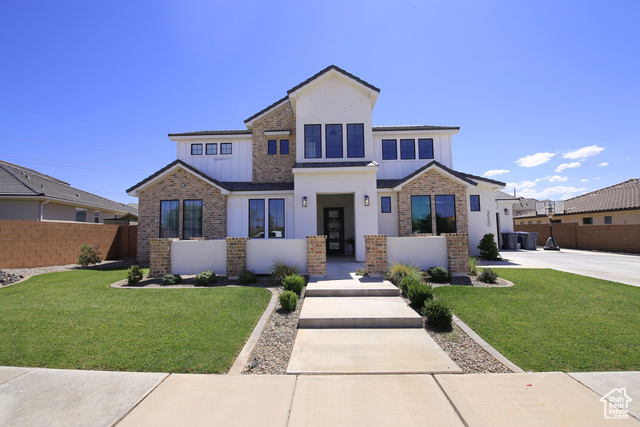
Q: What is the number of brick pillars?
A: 5